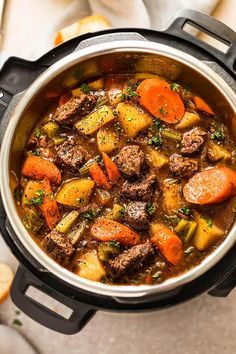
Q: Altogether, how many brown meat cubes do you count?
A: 9